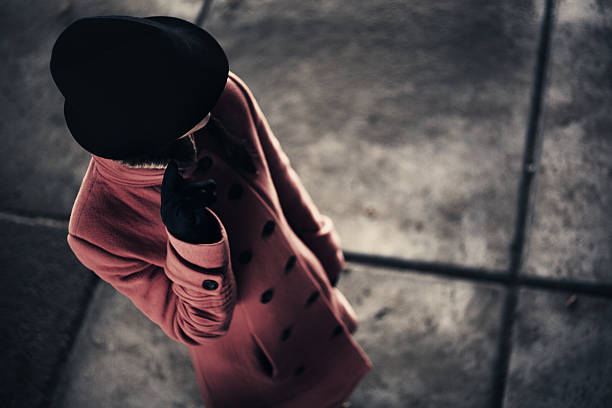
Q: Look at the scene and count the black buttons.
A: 11